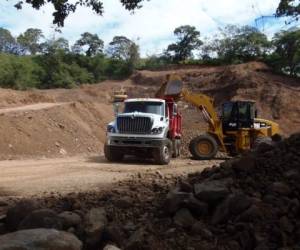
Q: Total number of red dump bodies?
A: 1